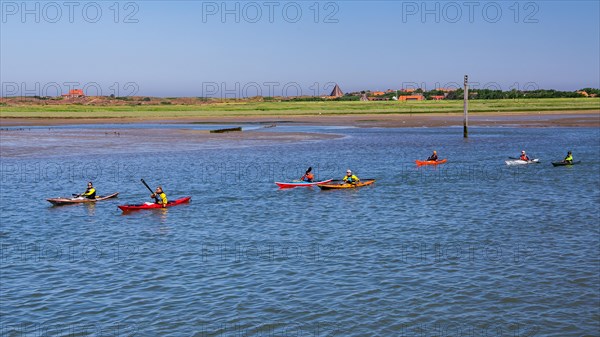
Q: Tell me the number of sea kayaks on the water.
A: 7